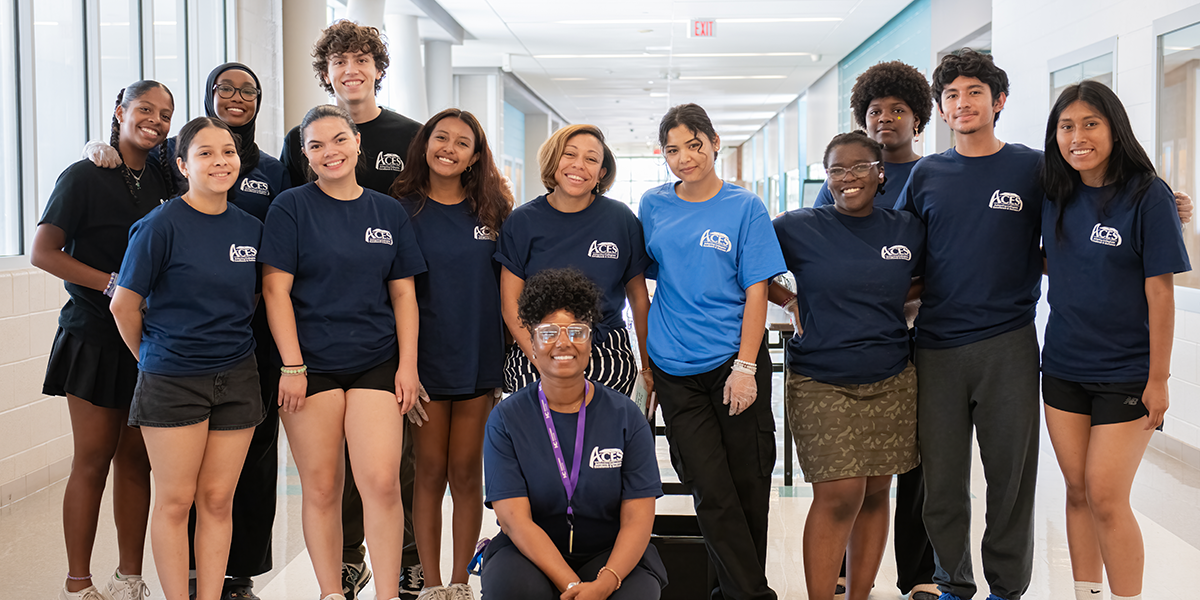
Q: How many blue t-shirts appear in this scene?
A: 11